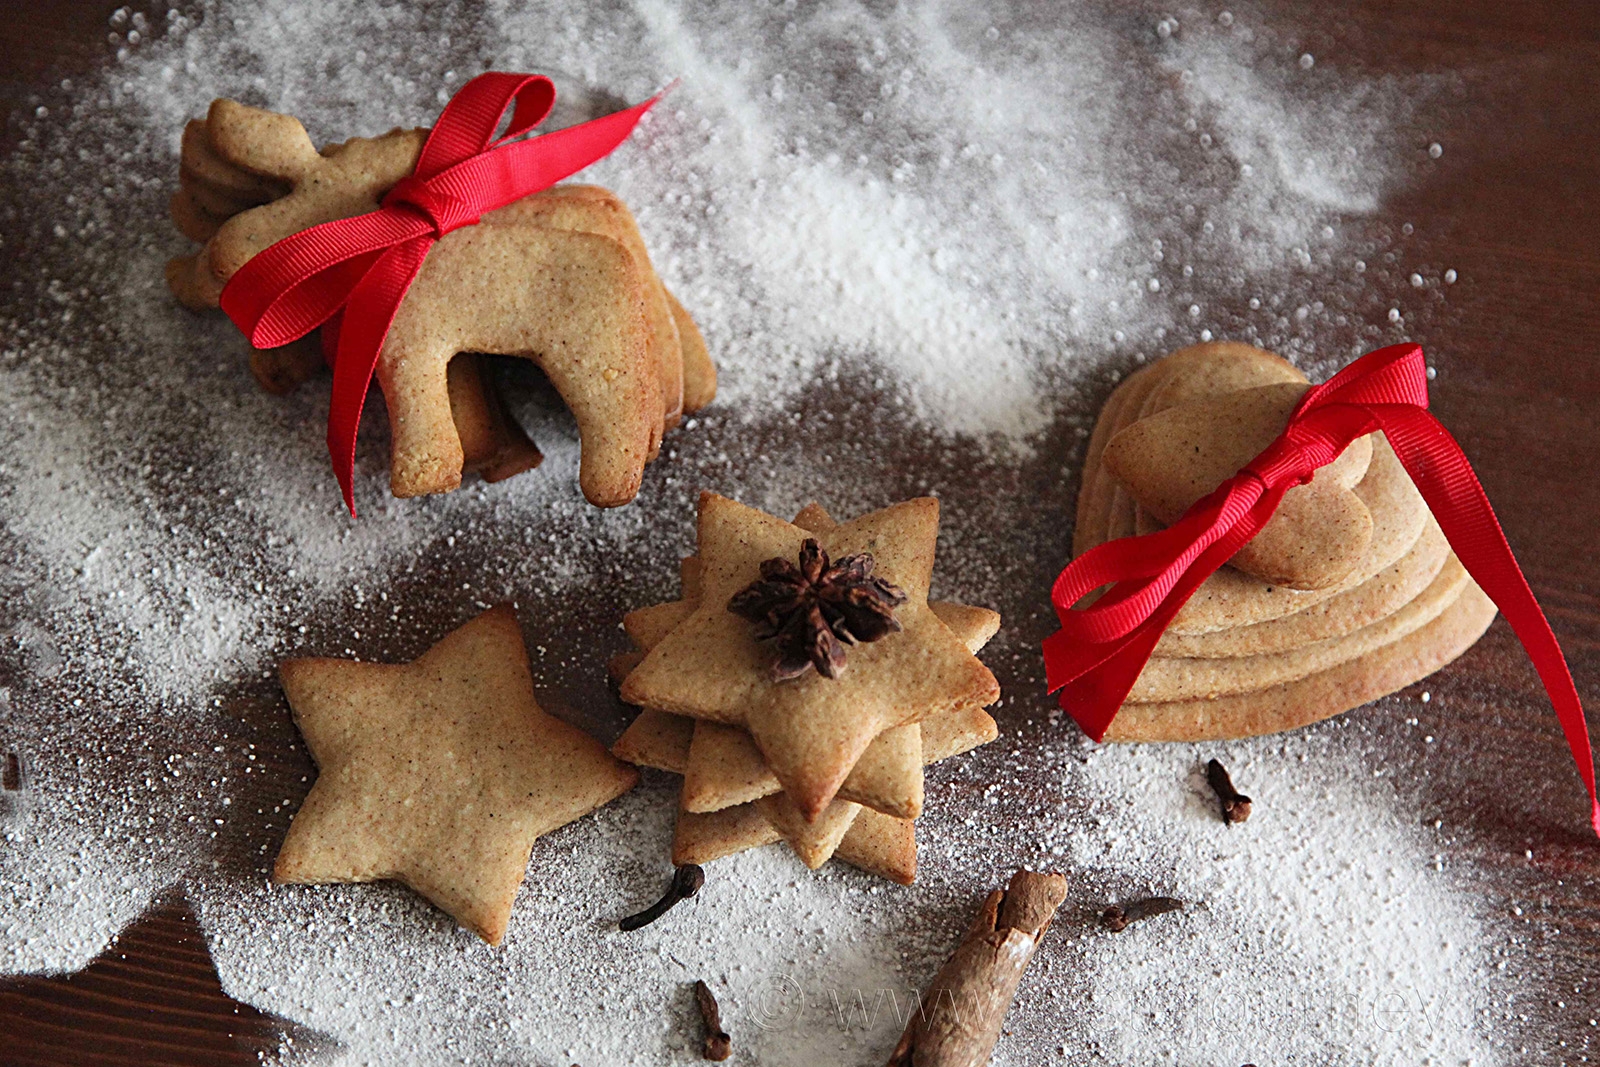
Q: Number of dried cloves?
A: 4